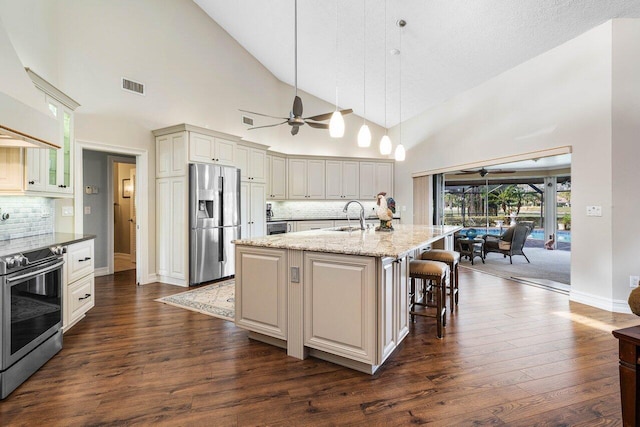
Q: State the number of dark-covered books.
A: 0